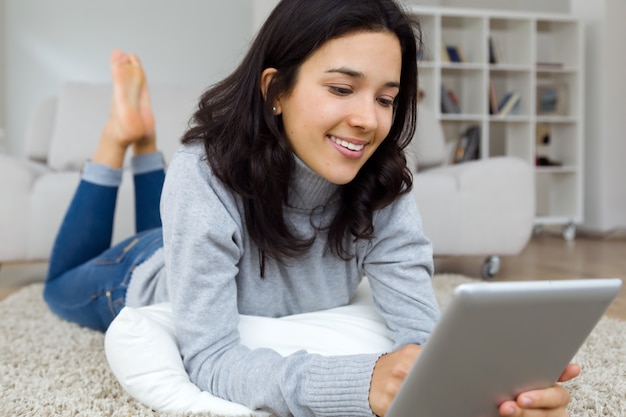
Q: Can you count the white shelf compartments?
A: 12